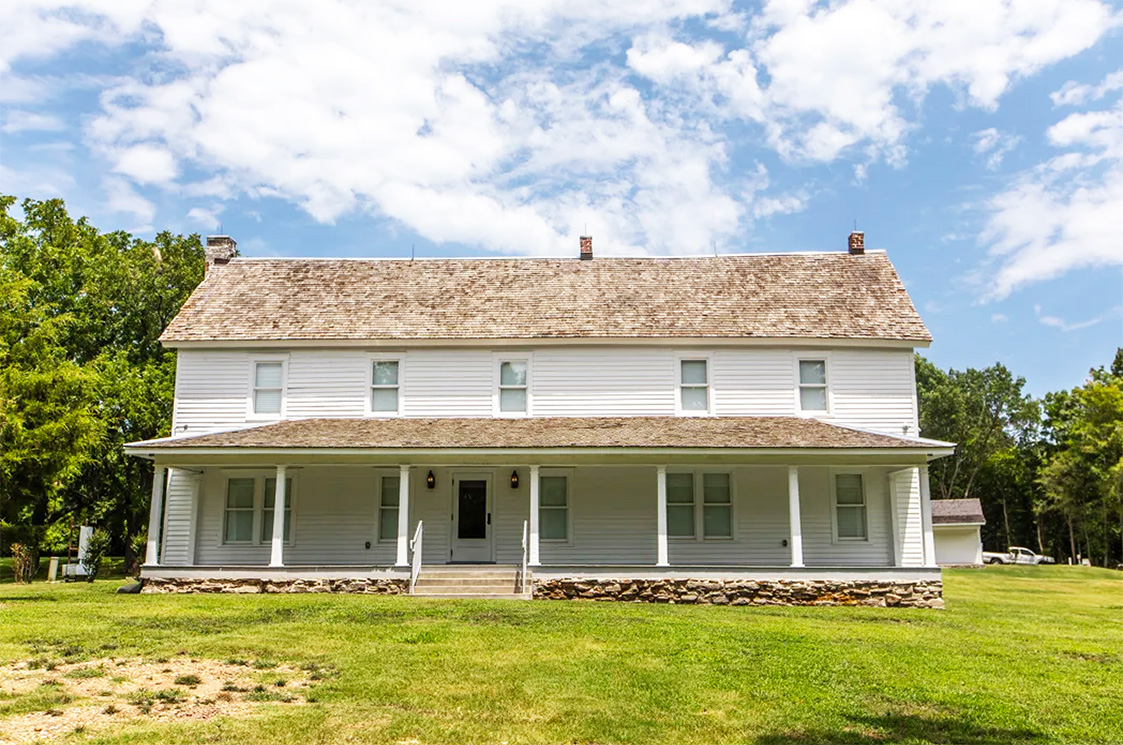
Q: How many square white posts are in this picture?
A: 7